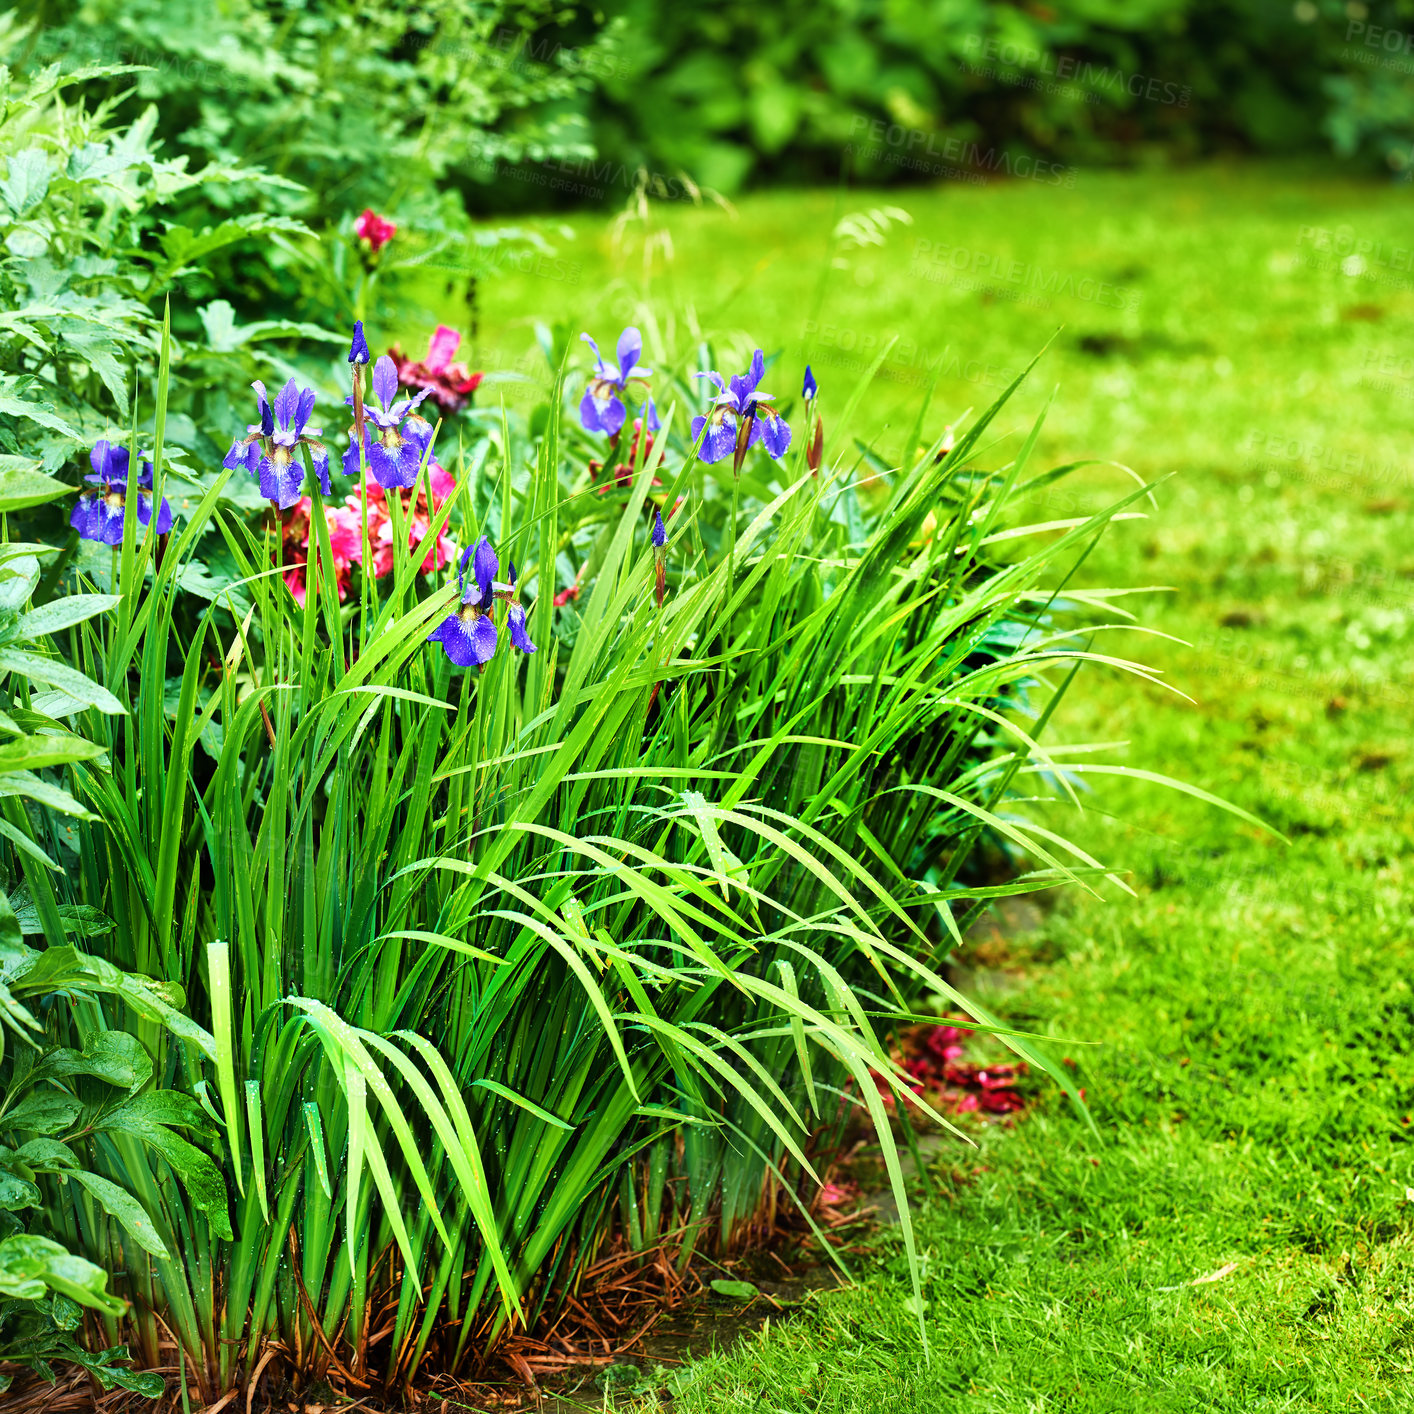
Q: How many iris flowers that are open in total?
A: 6